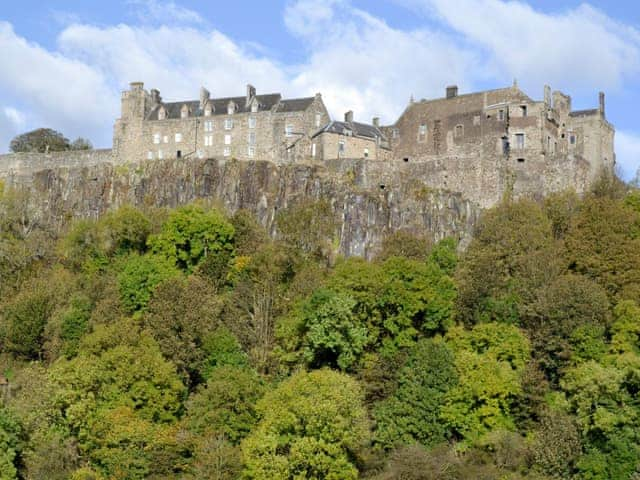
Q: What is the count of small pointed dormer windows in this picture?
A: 5